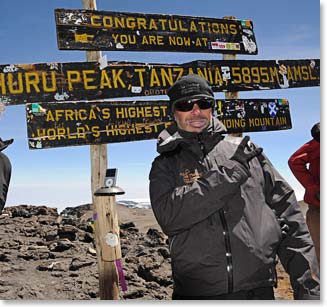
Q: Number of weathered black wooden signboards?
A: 3